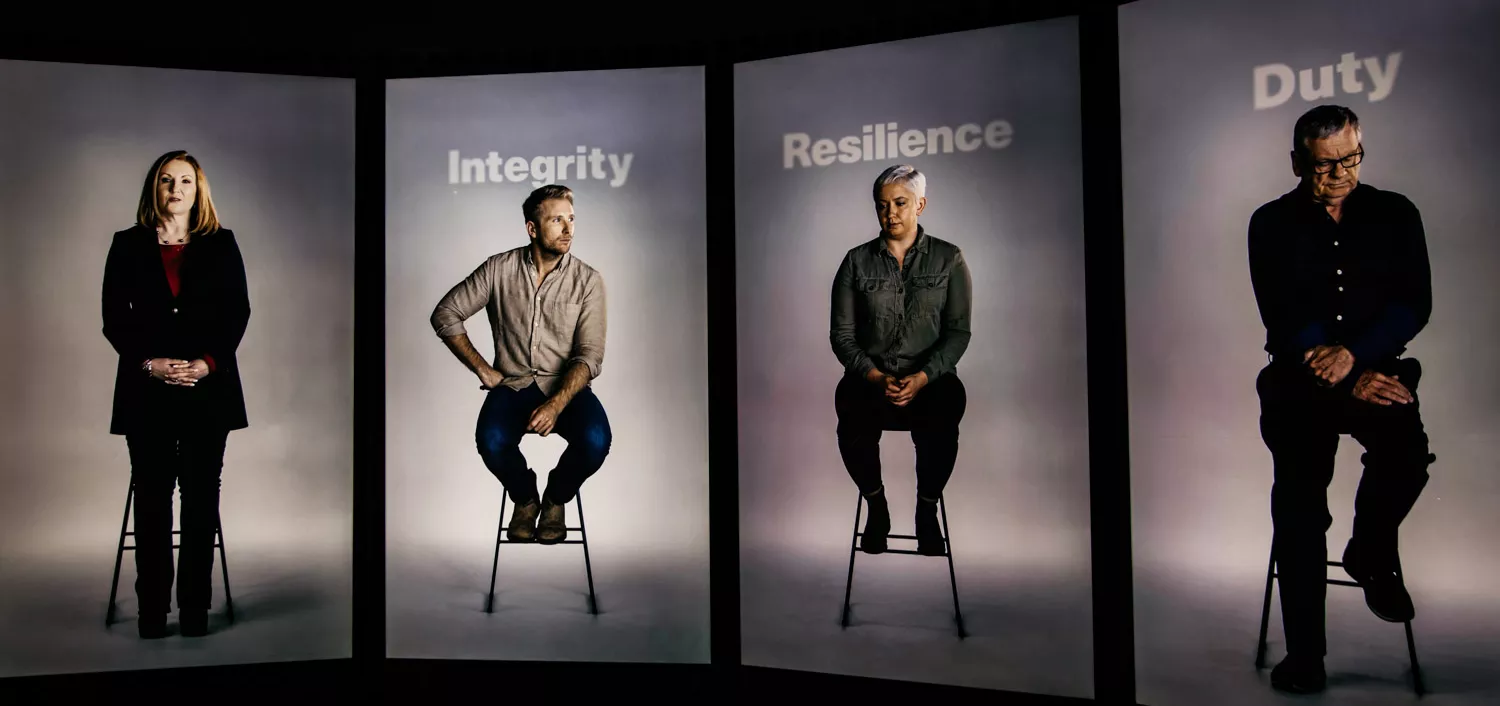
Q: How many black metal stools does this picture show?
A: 4